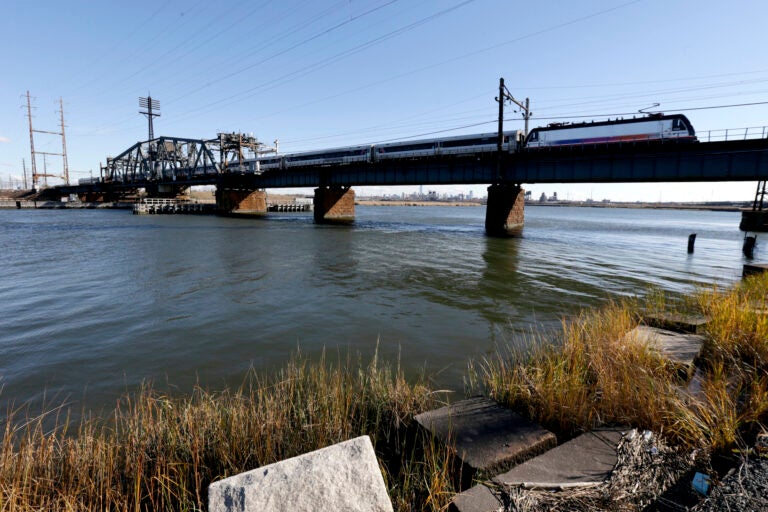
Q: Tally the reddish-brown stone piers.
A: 3